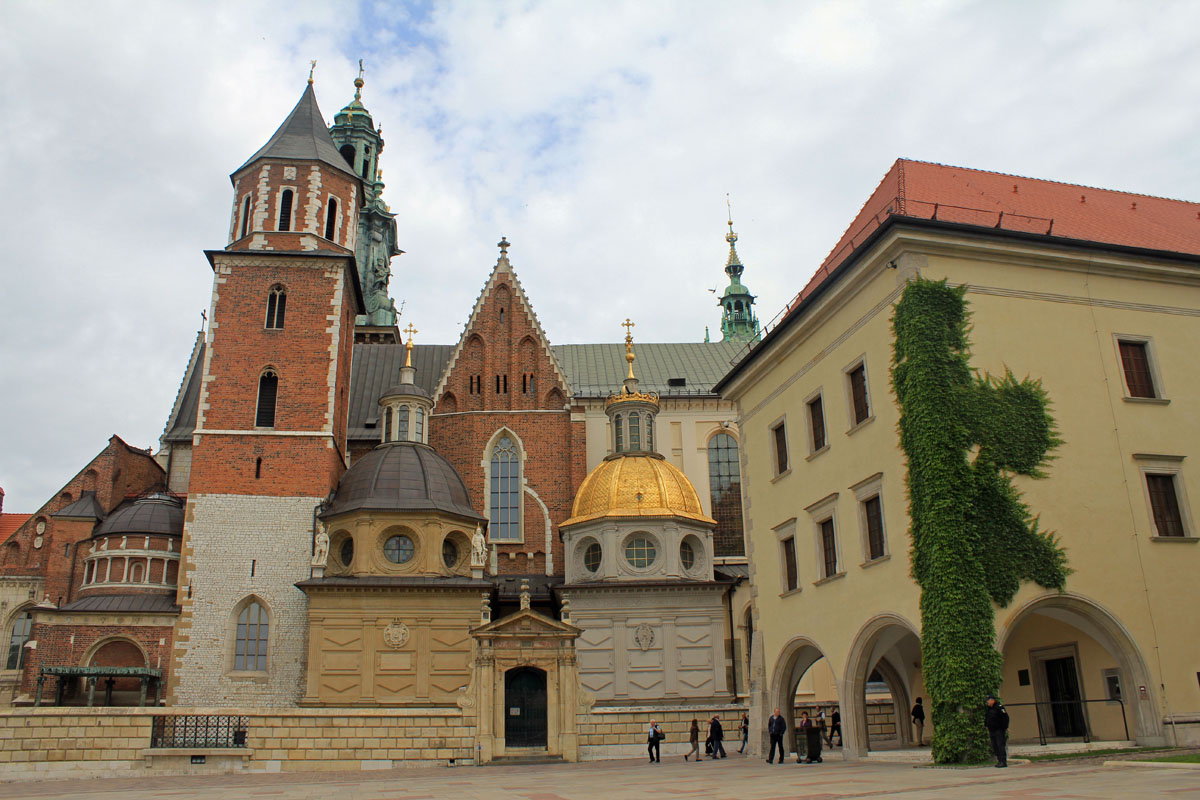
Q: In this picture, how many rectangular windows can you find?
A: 8